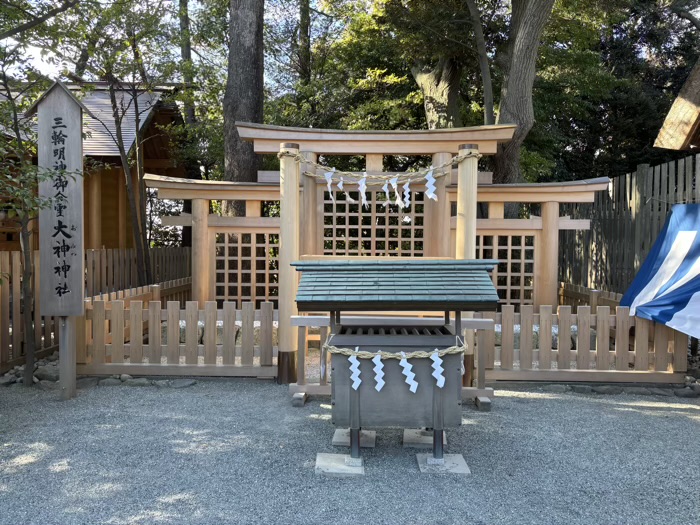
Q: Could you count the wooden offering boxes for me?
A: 1